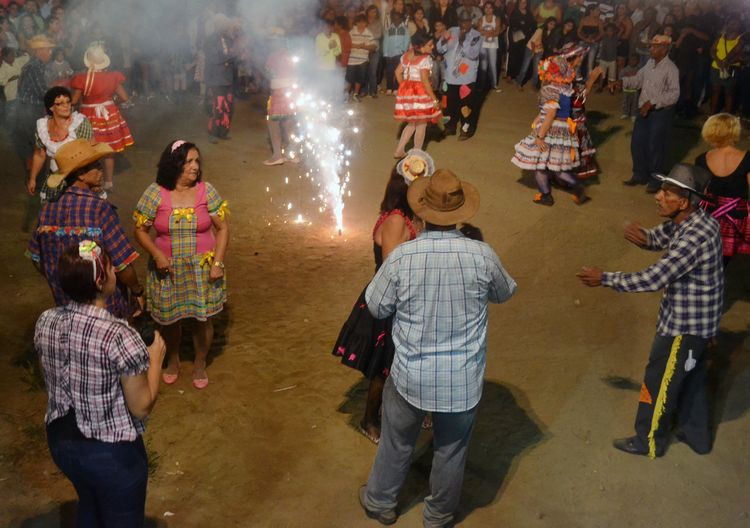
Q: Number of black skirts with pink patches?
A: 1